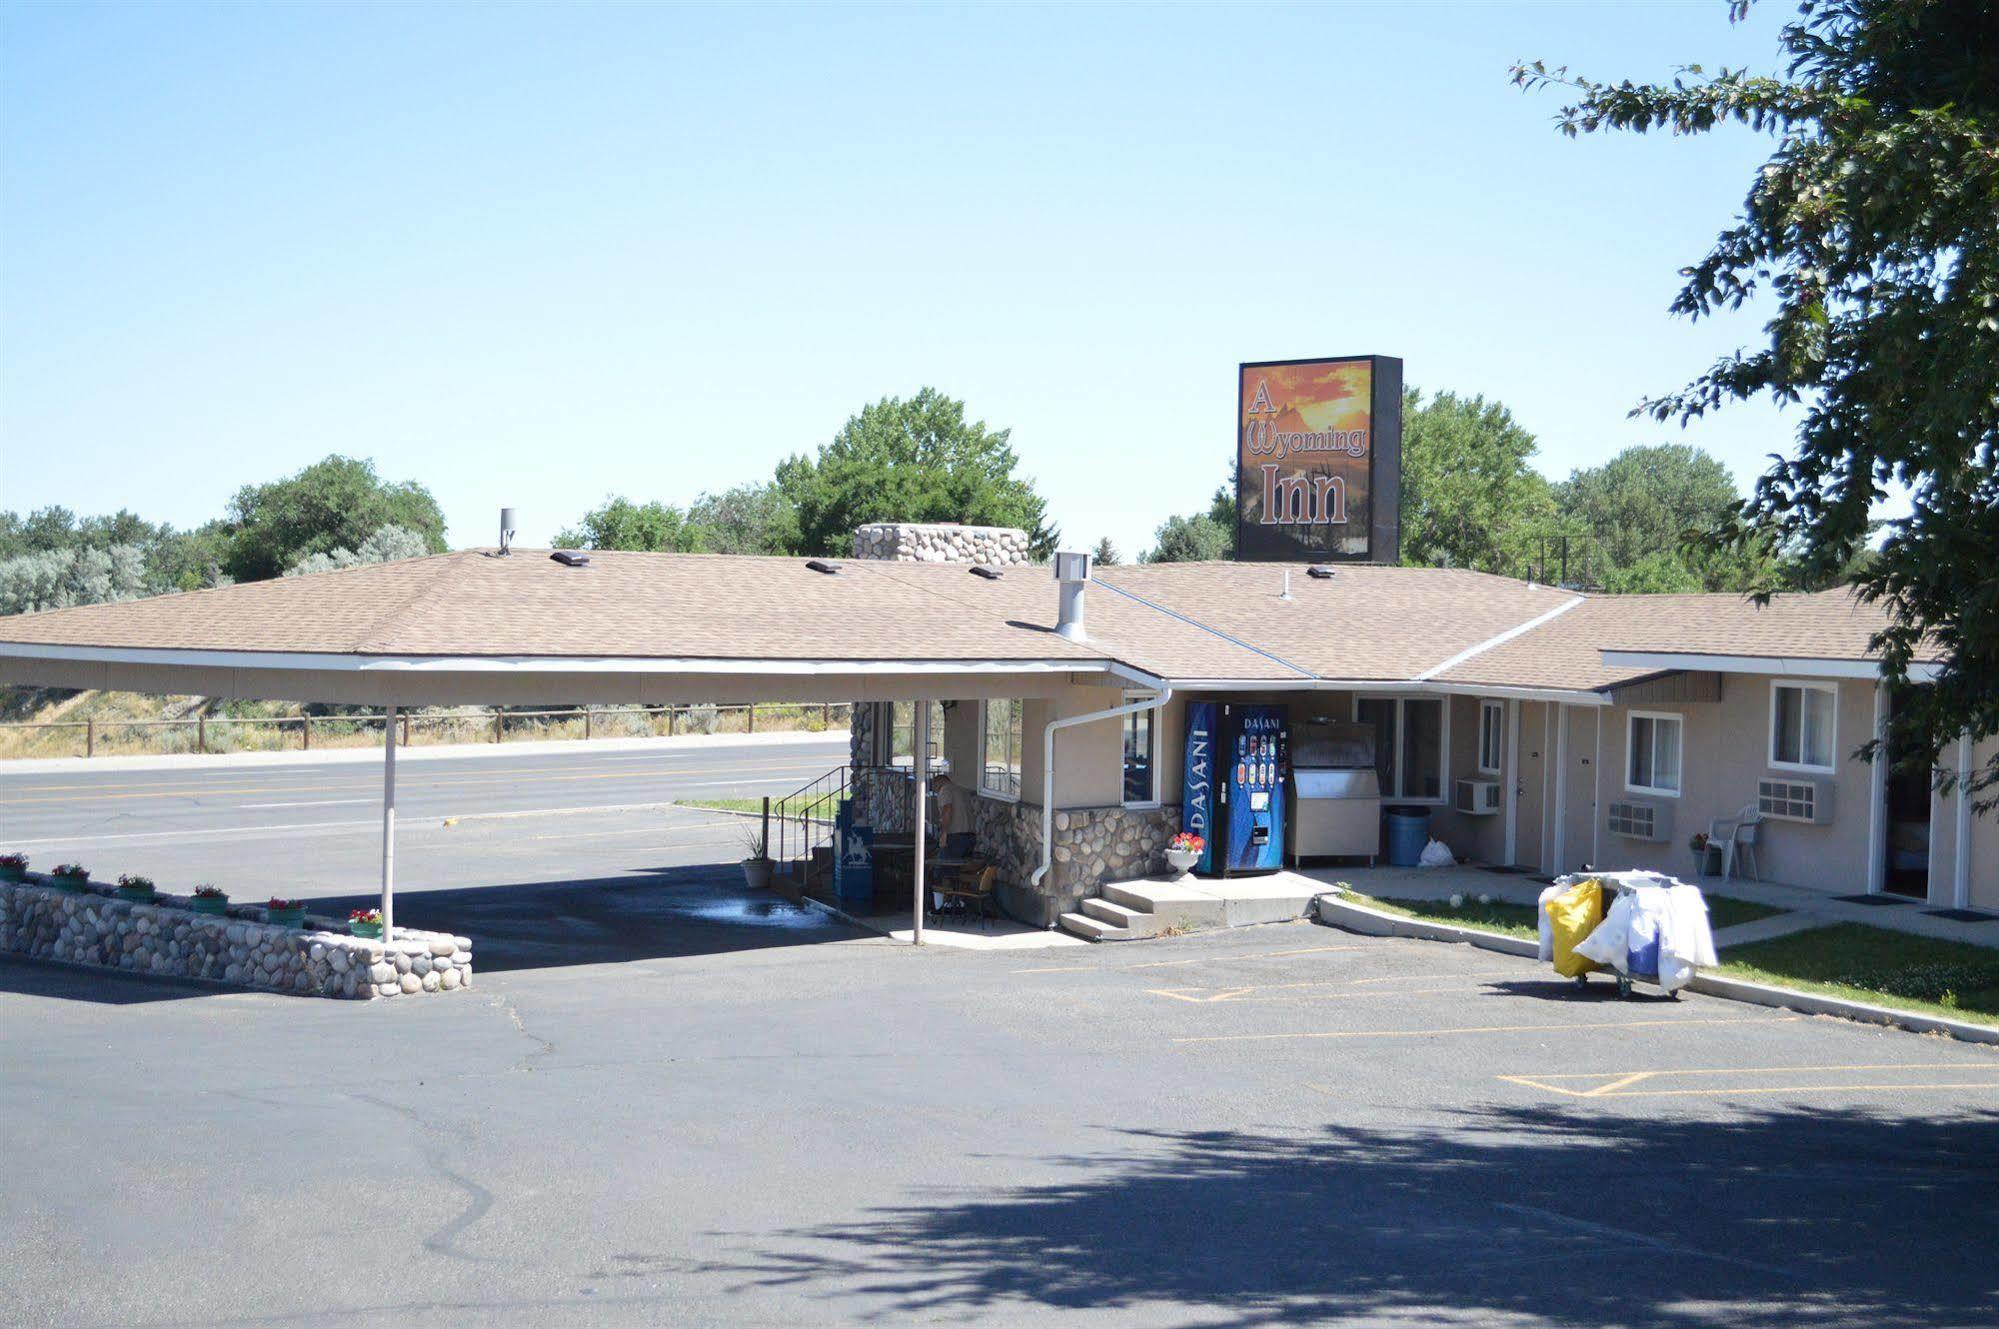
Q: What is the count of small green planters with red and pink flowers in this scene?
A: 6